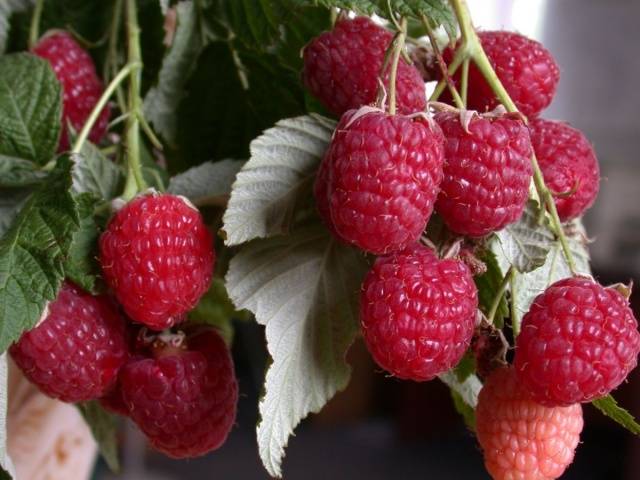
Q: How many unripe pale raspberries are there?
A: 1